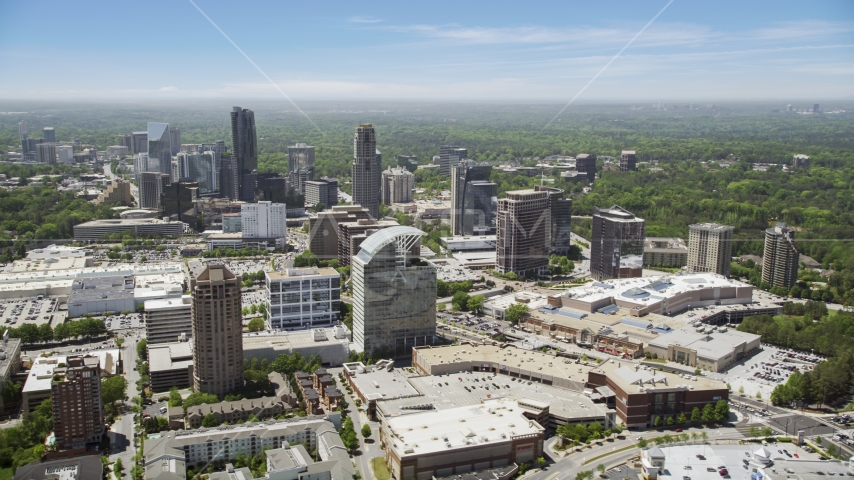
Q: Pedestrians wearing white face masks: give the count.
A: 0